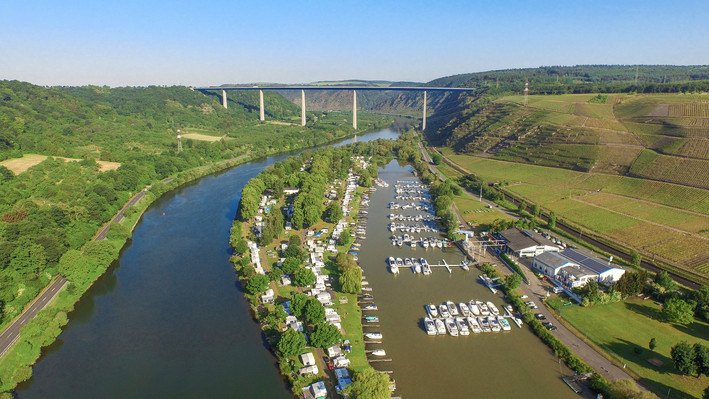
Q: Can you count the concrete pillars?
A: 5